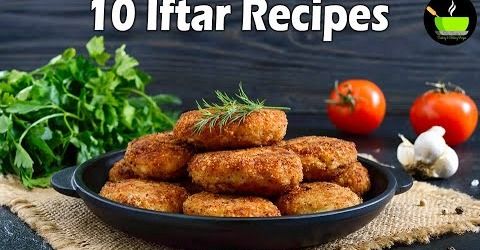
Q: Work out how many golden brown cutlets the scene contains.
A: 9